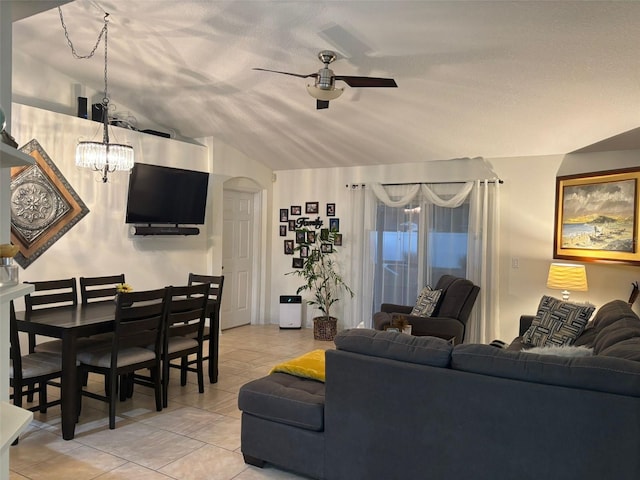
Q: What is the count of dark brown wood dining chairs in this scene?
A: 6